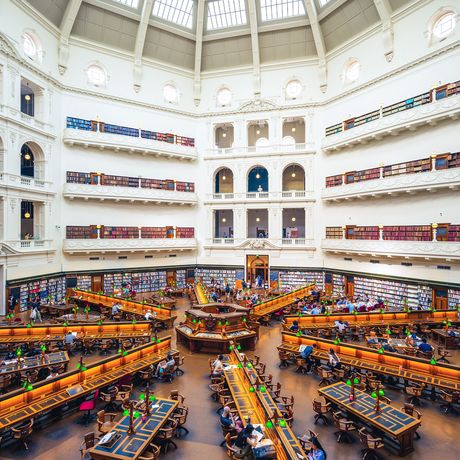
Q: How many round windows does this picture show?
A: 7